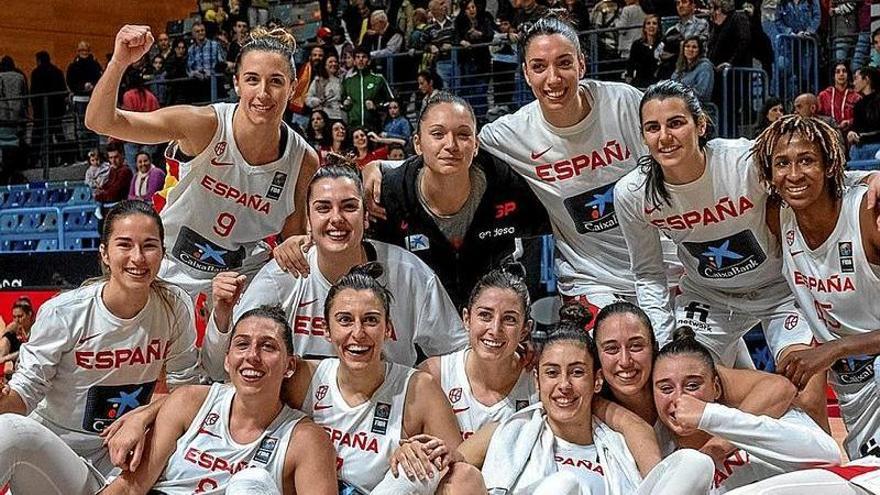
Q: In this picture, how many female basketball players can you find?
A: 13